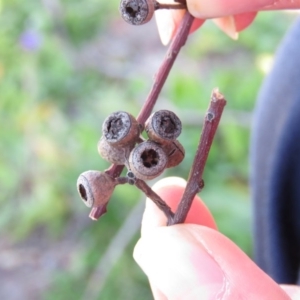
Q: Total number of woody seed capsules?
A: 7